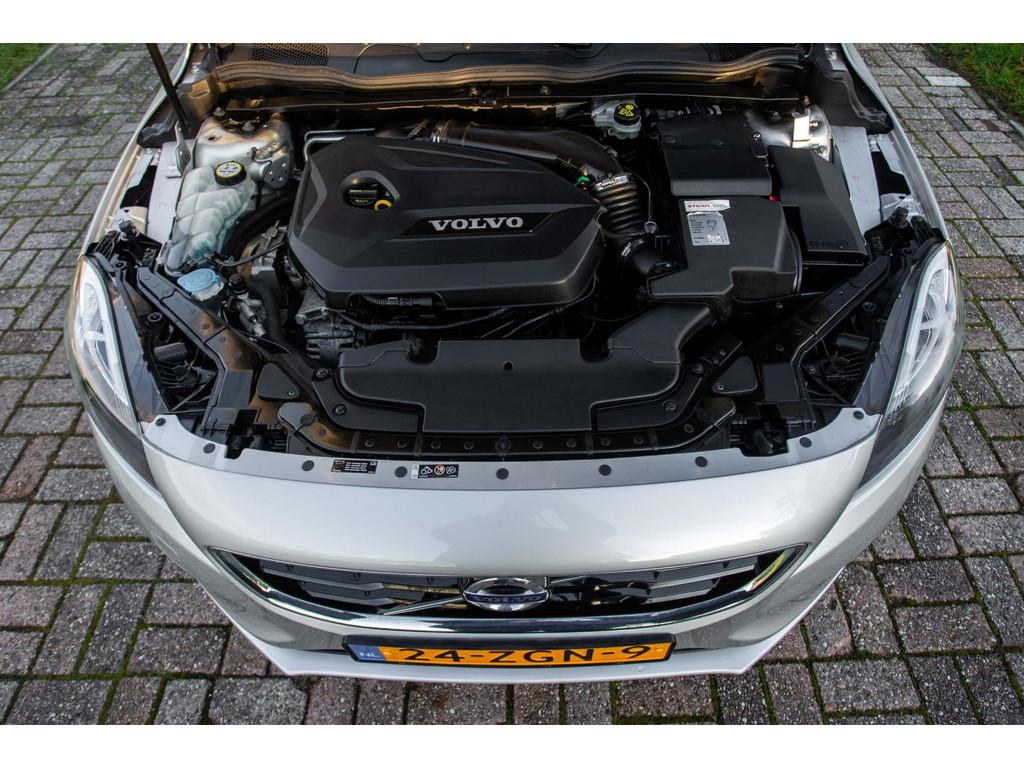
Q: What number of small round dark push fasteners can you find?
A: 9